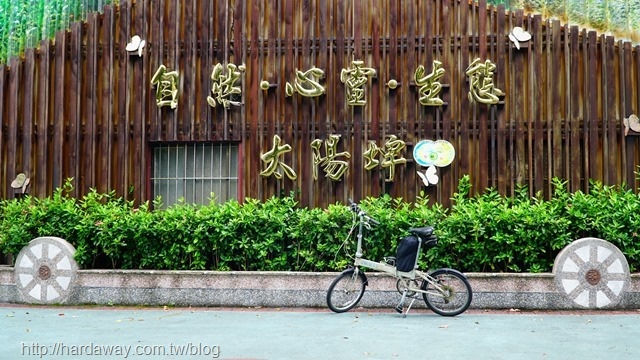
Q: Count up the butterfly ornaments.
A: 5